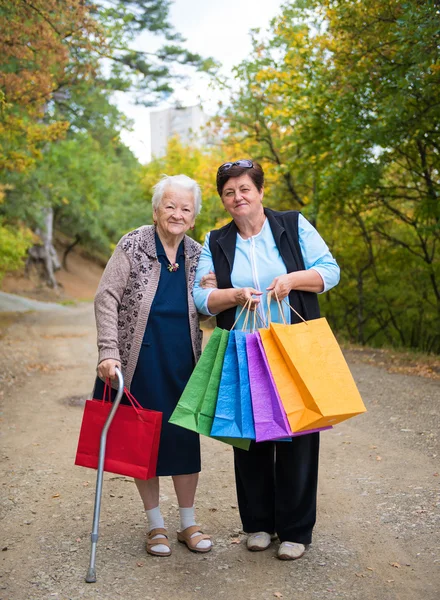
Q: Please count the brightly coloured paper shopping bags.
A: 5